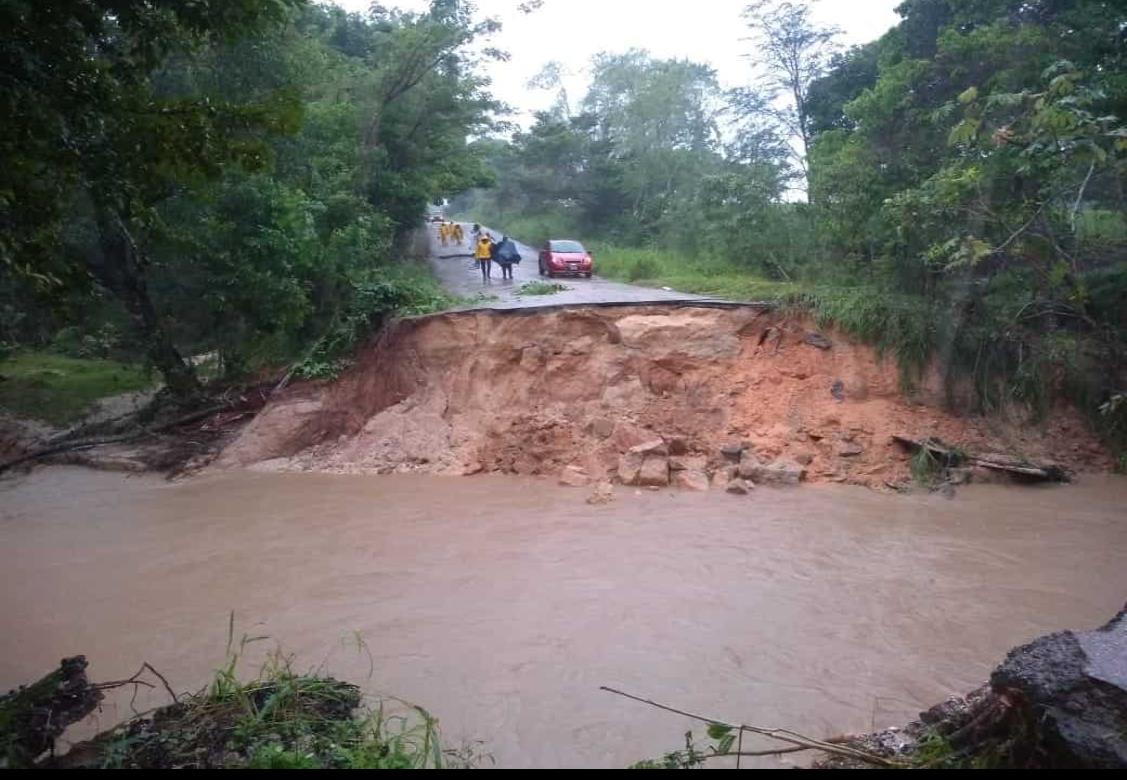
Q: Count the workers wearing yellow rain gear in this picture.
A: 4